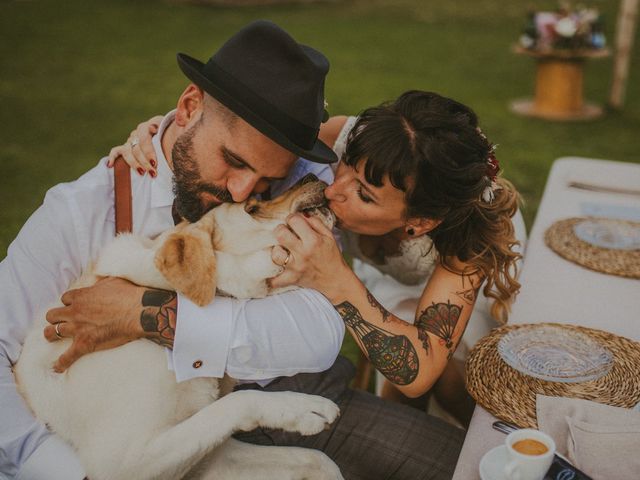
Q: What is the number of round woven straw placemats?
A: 2